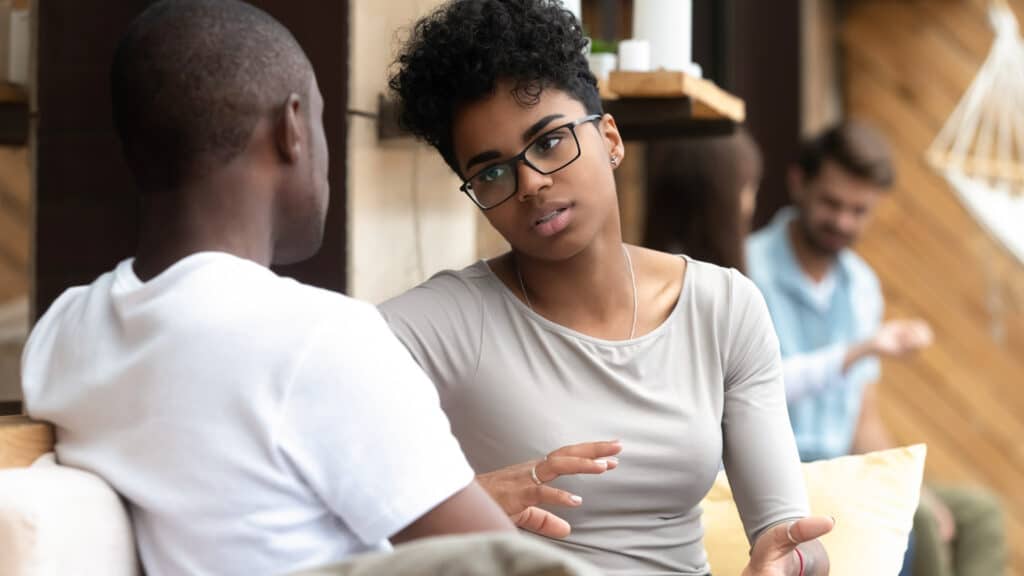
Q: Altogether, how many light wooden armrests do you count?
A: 1